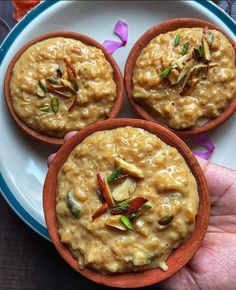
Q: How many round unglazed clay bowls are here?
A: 3